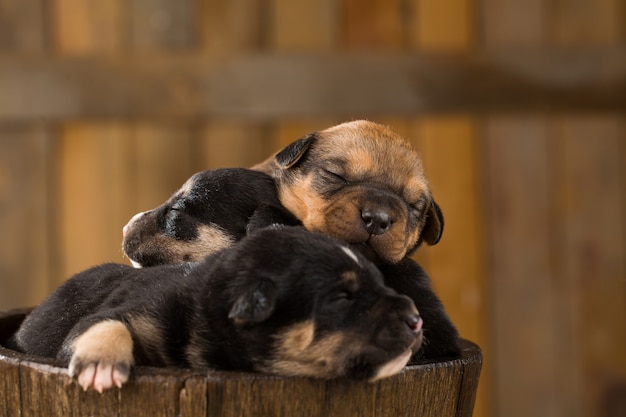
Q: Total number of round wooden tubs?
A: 1